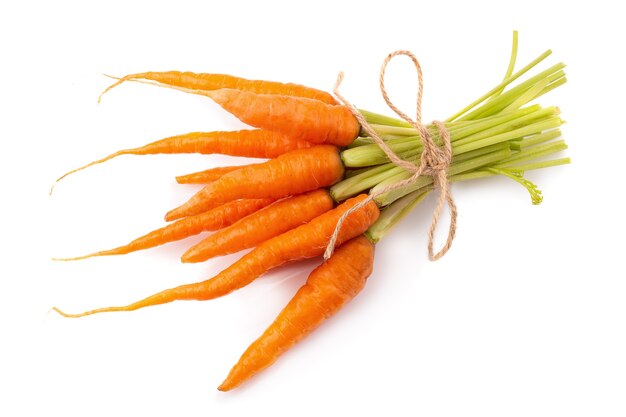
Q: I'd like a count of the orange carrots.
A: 9